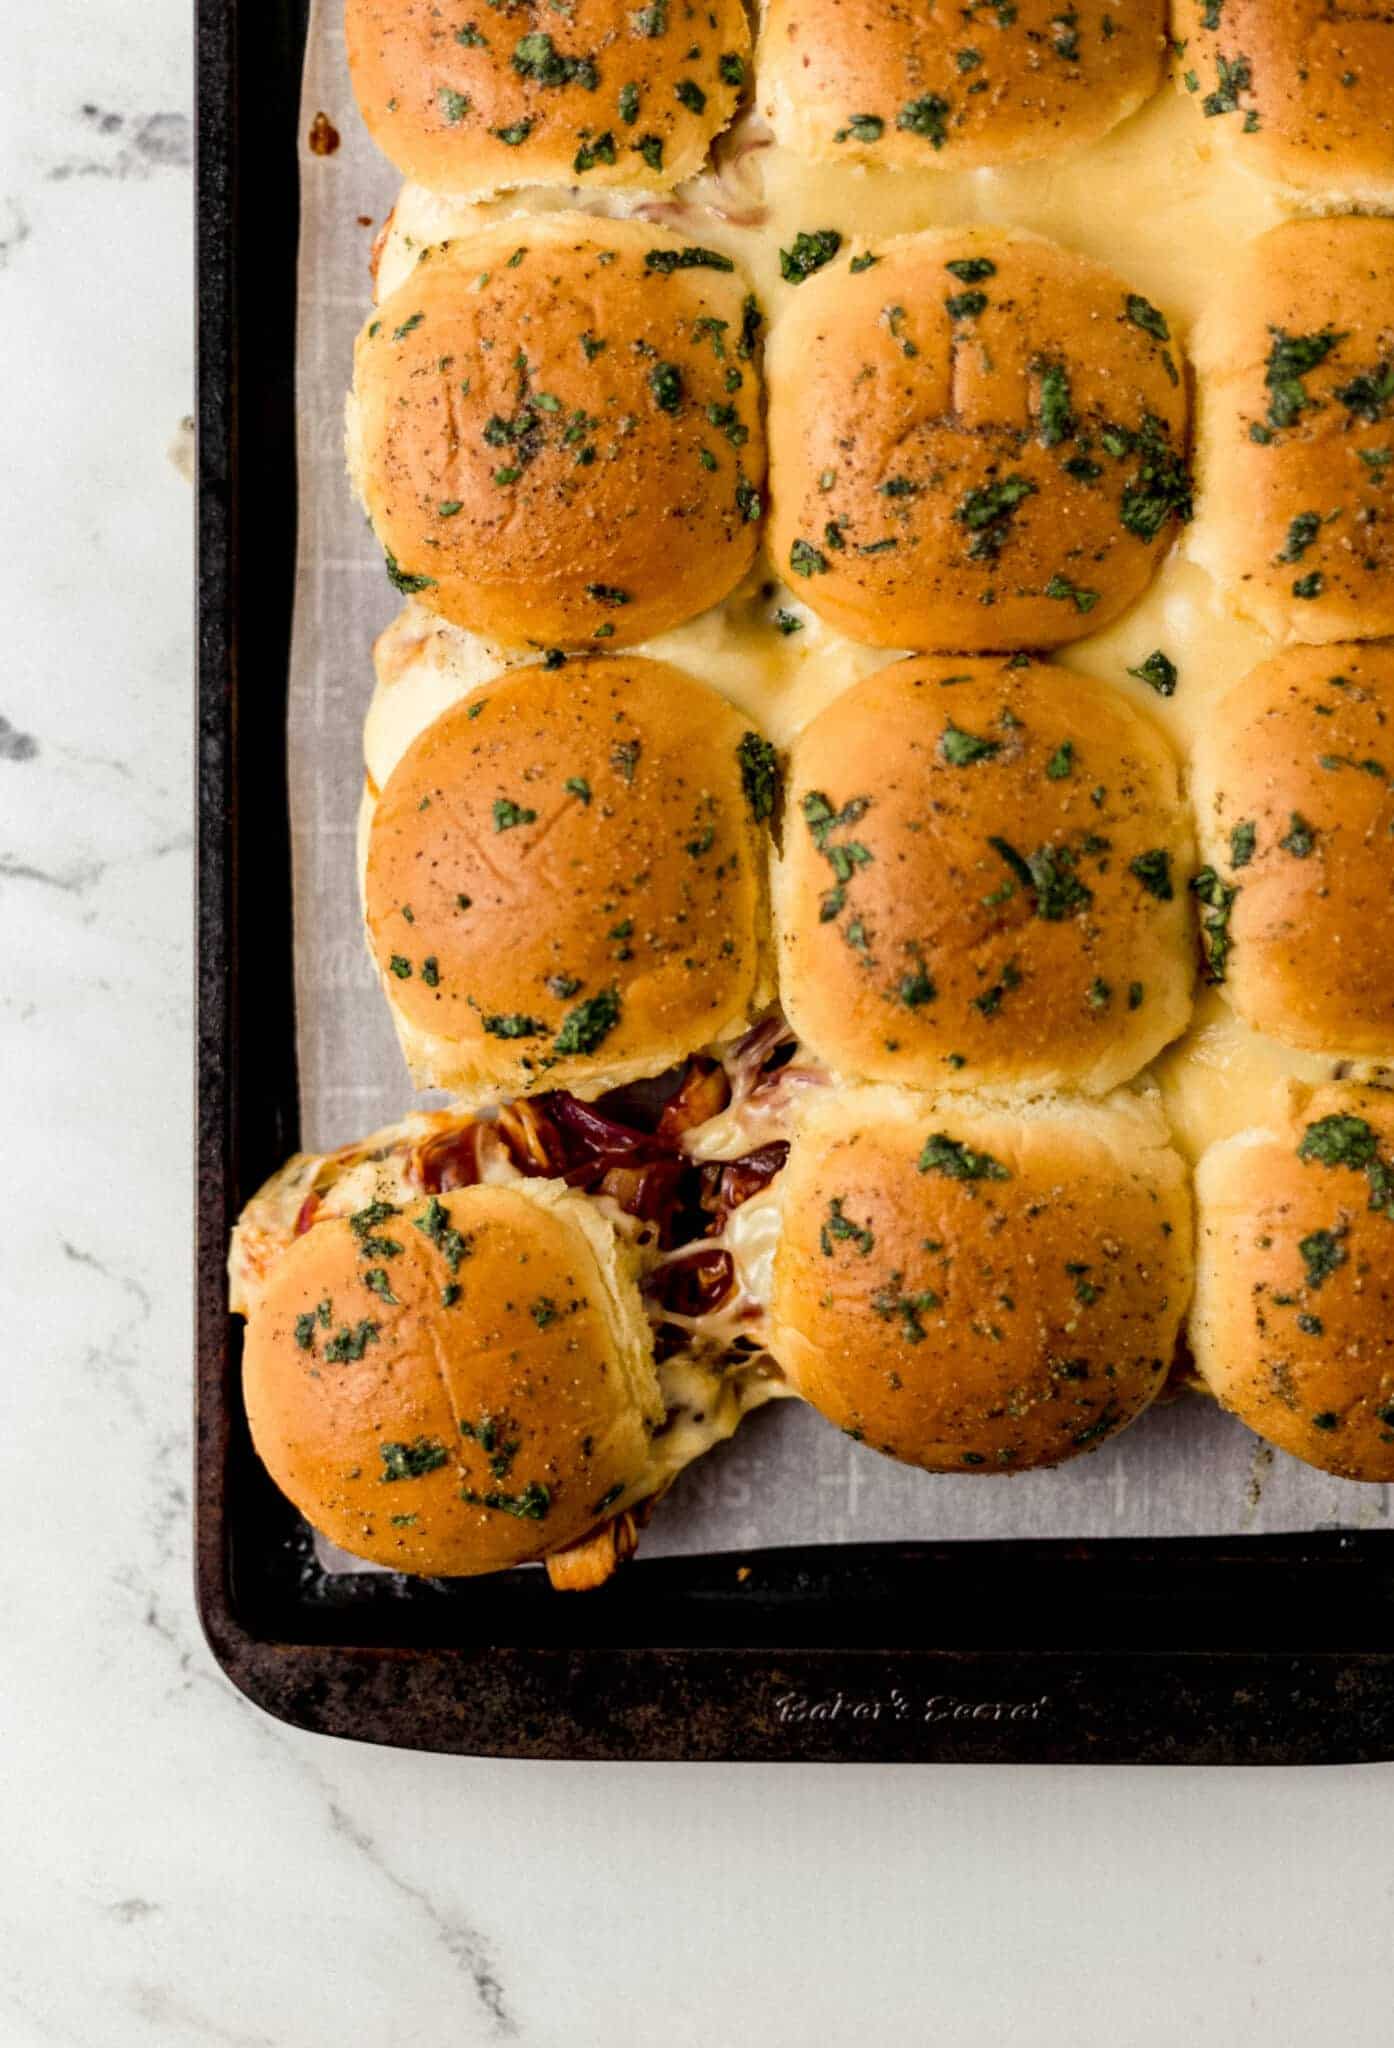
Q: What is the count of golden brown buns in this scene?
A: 12